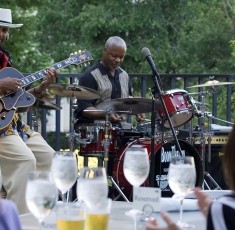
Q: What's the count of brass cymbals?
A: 4